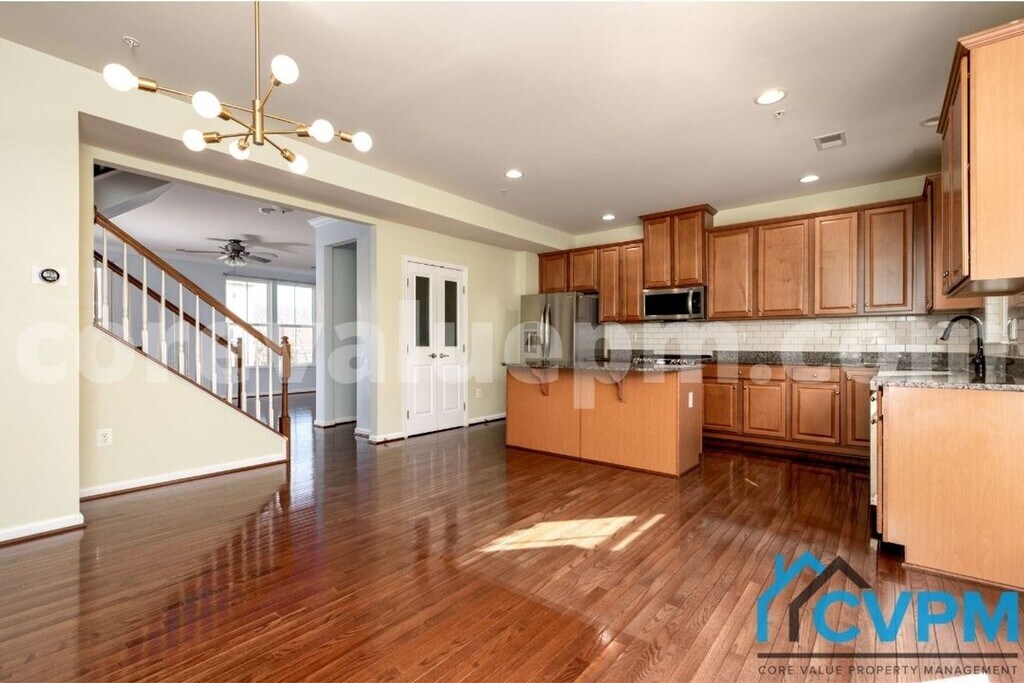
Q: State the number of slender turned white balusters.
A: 11